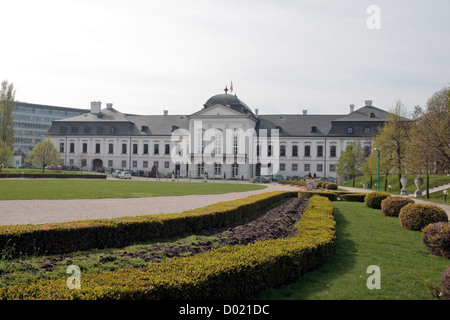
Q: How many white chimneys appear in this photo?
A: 7